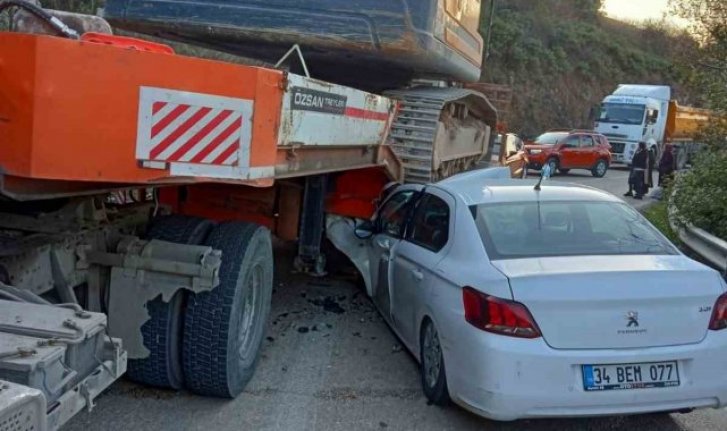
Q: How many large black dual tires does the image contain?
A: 2